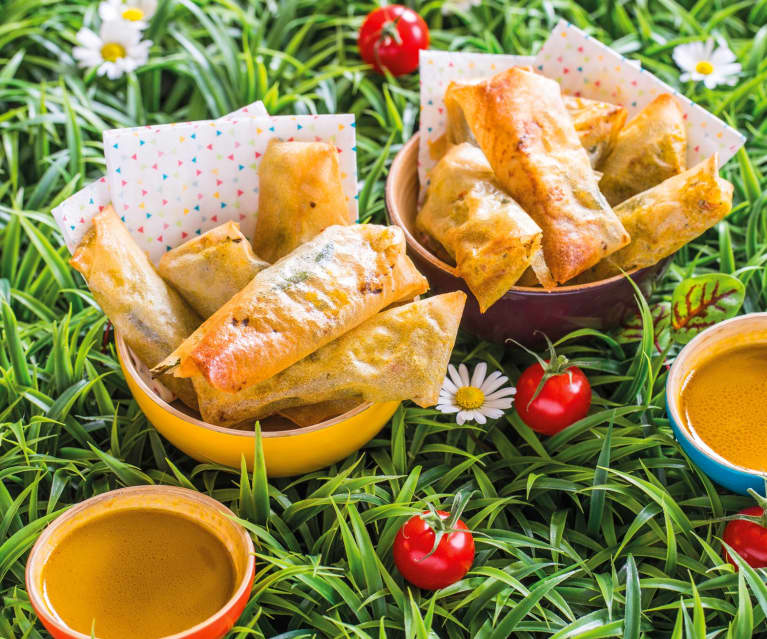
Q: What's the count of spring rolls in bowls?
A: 10